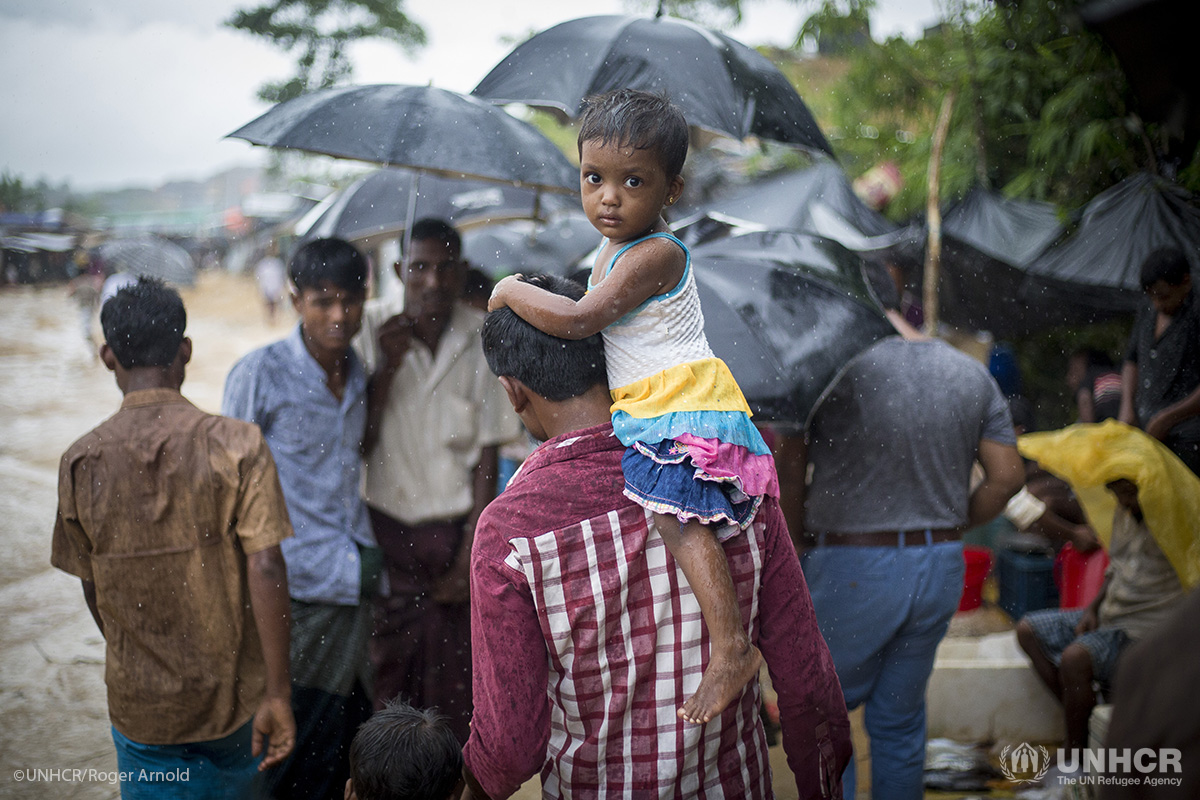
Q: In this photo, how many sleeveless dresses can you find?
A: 1